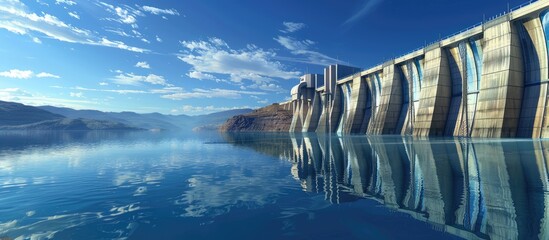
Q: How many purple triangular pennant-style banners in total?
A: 0